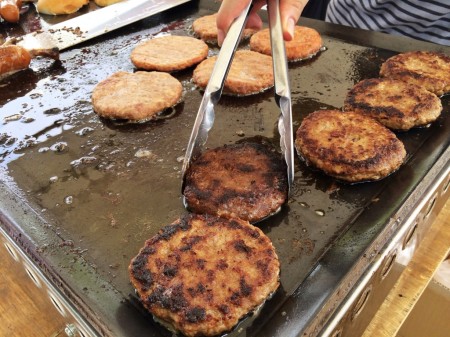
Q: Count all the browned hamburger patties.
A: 5